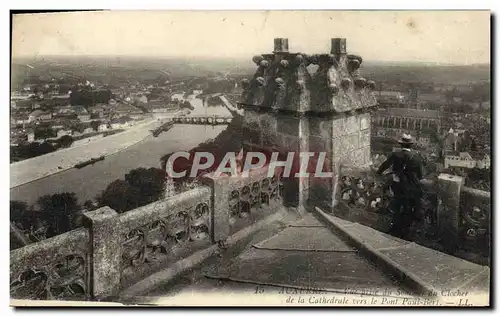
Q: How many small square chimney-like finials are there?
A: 2